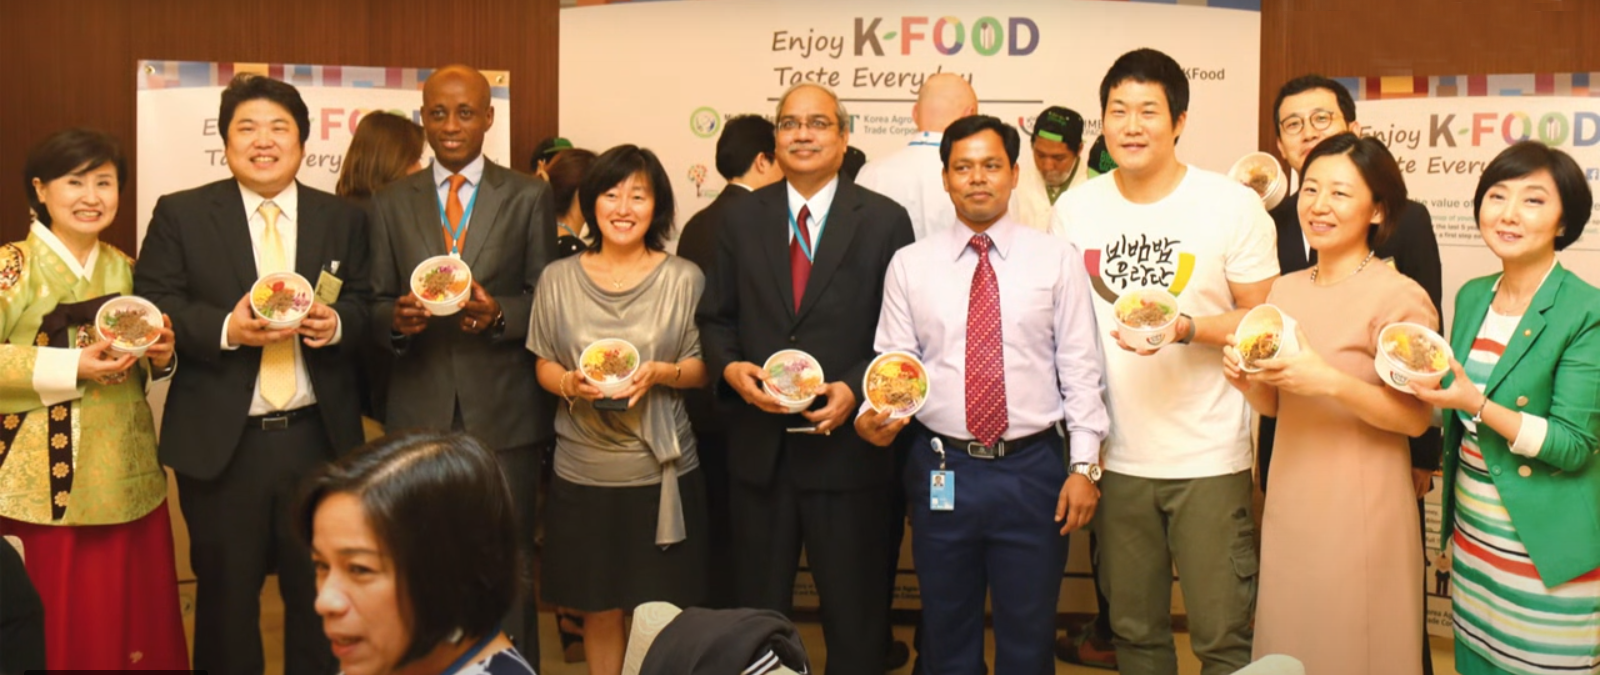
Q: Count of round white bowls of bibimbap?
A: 10